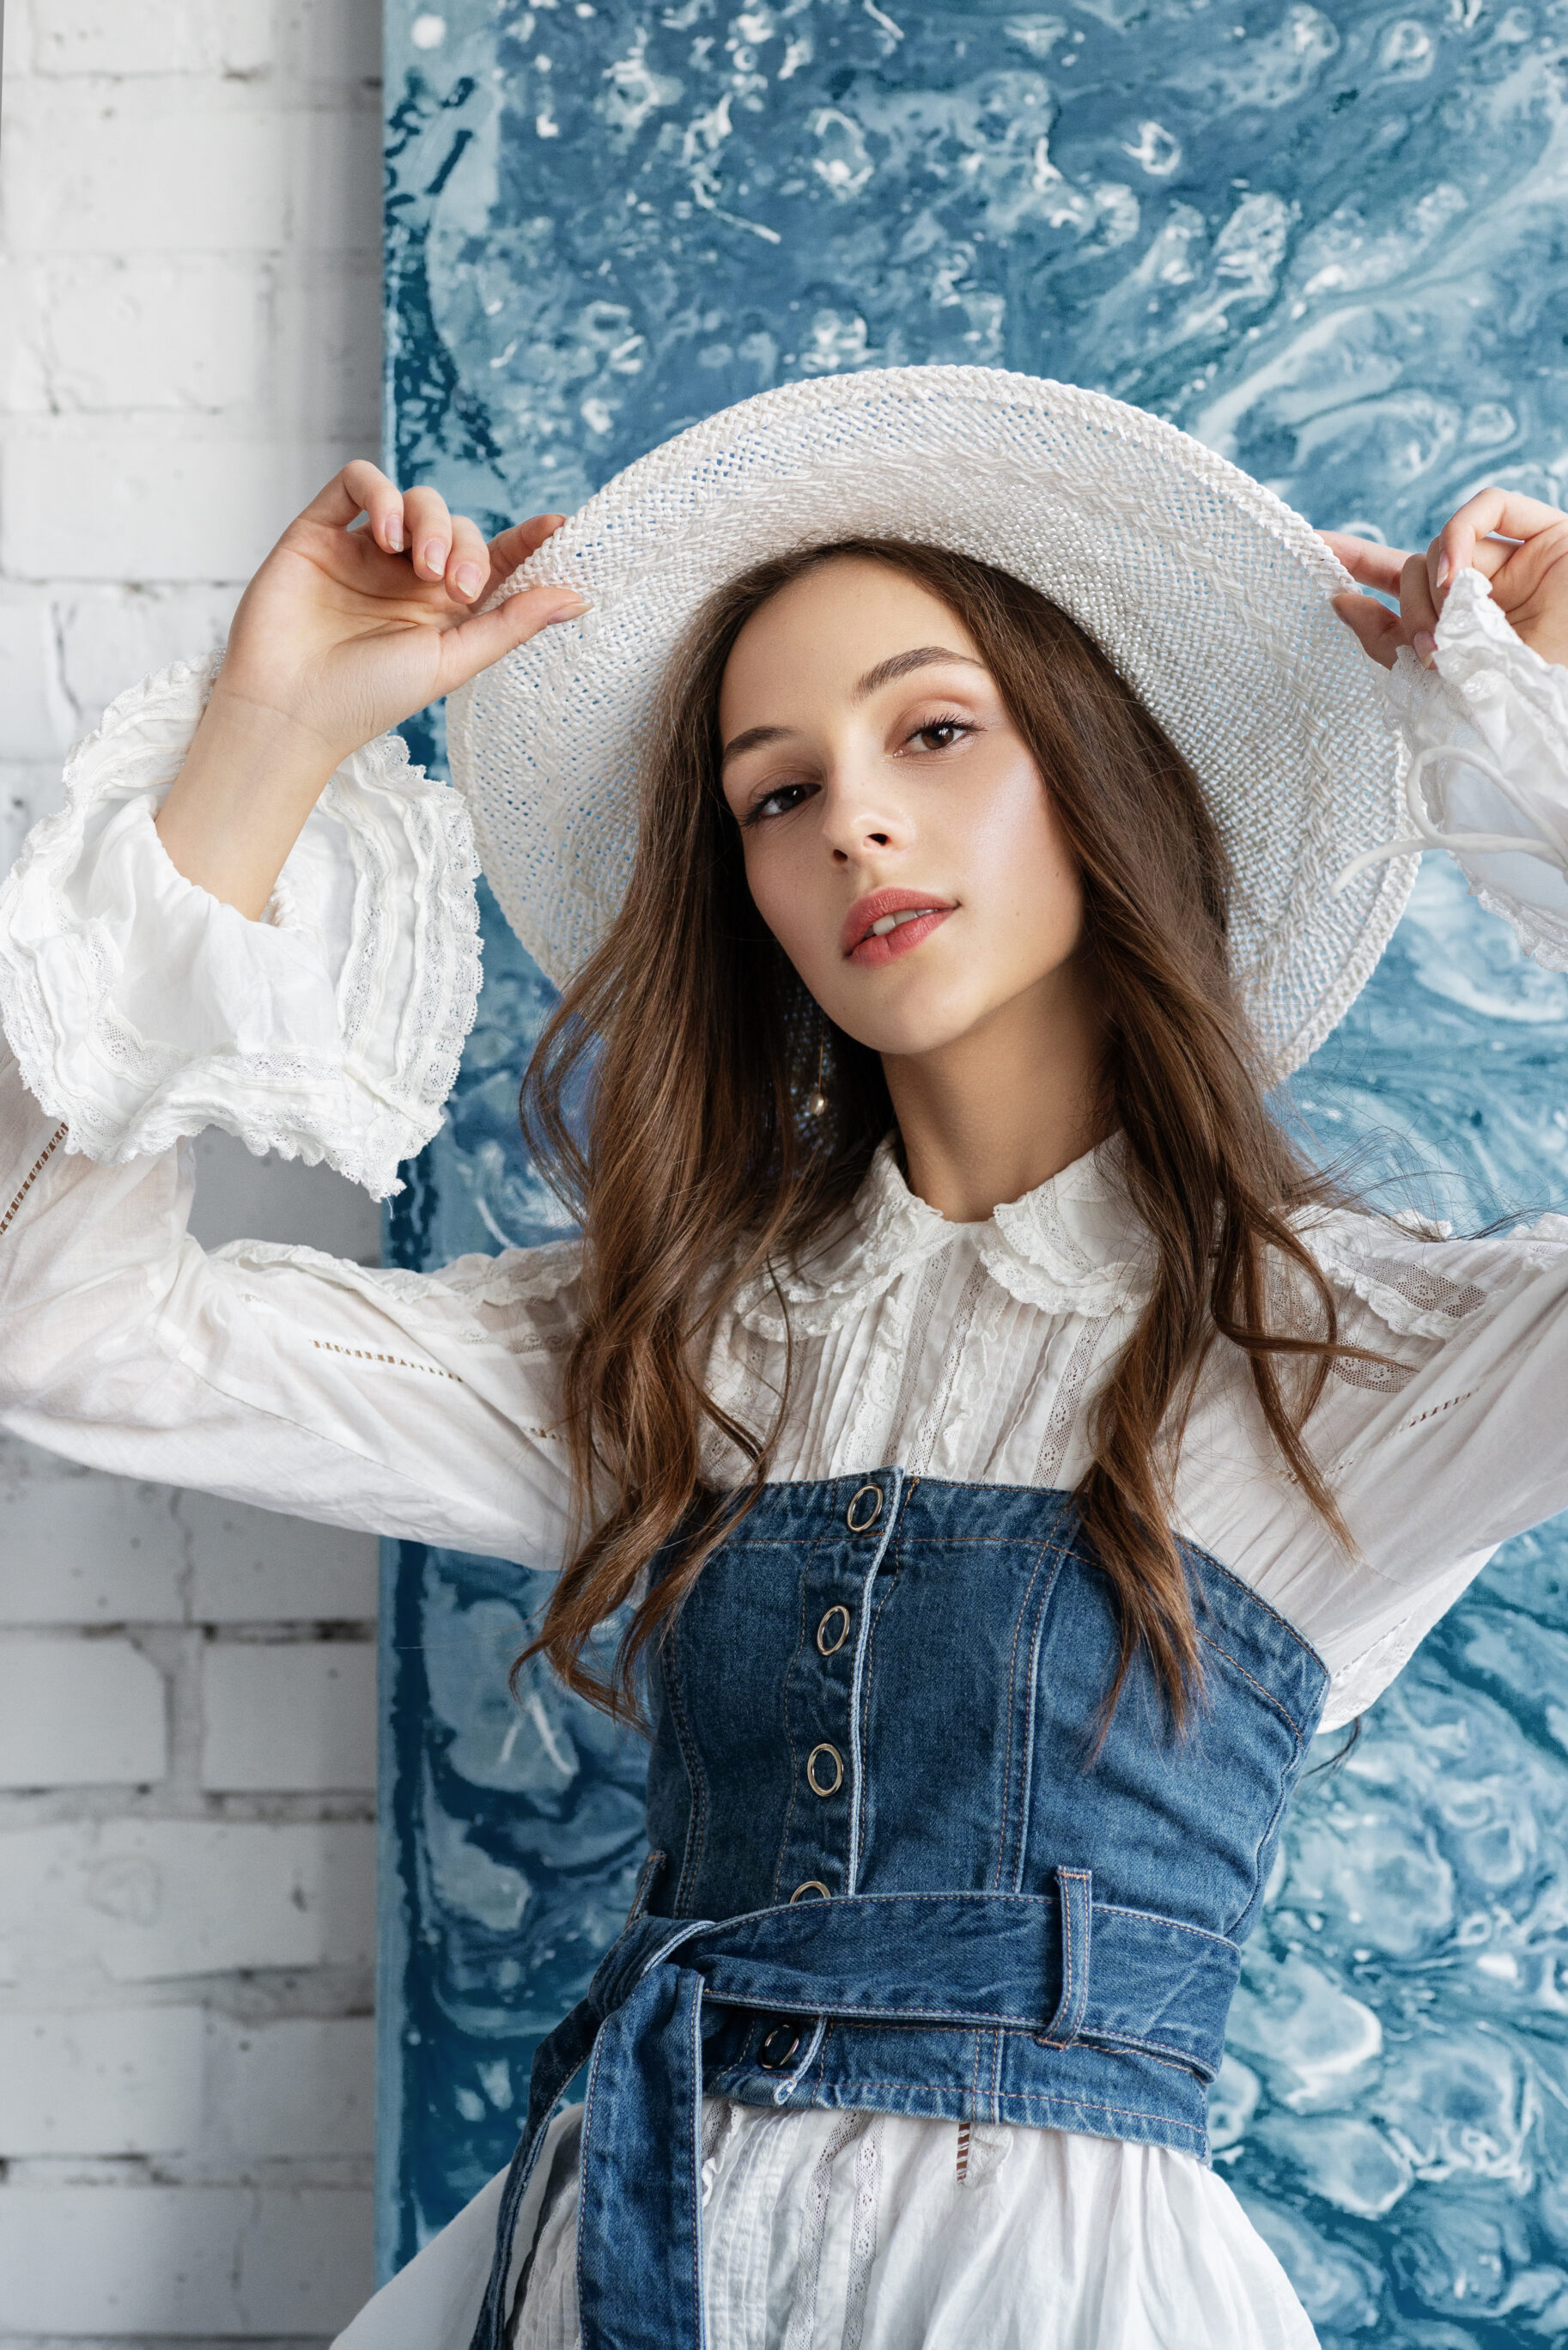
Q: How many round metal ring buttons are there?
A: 5